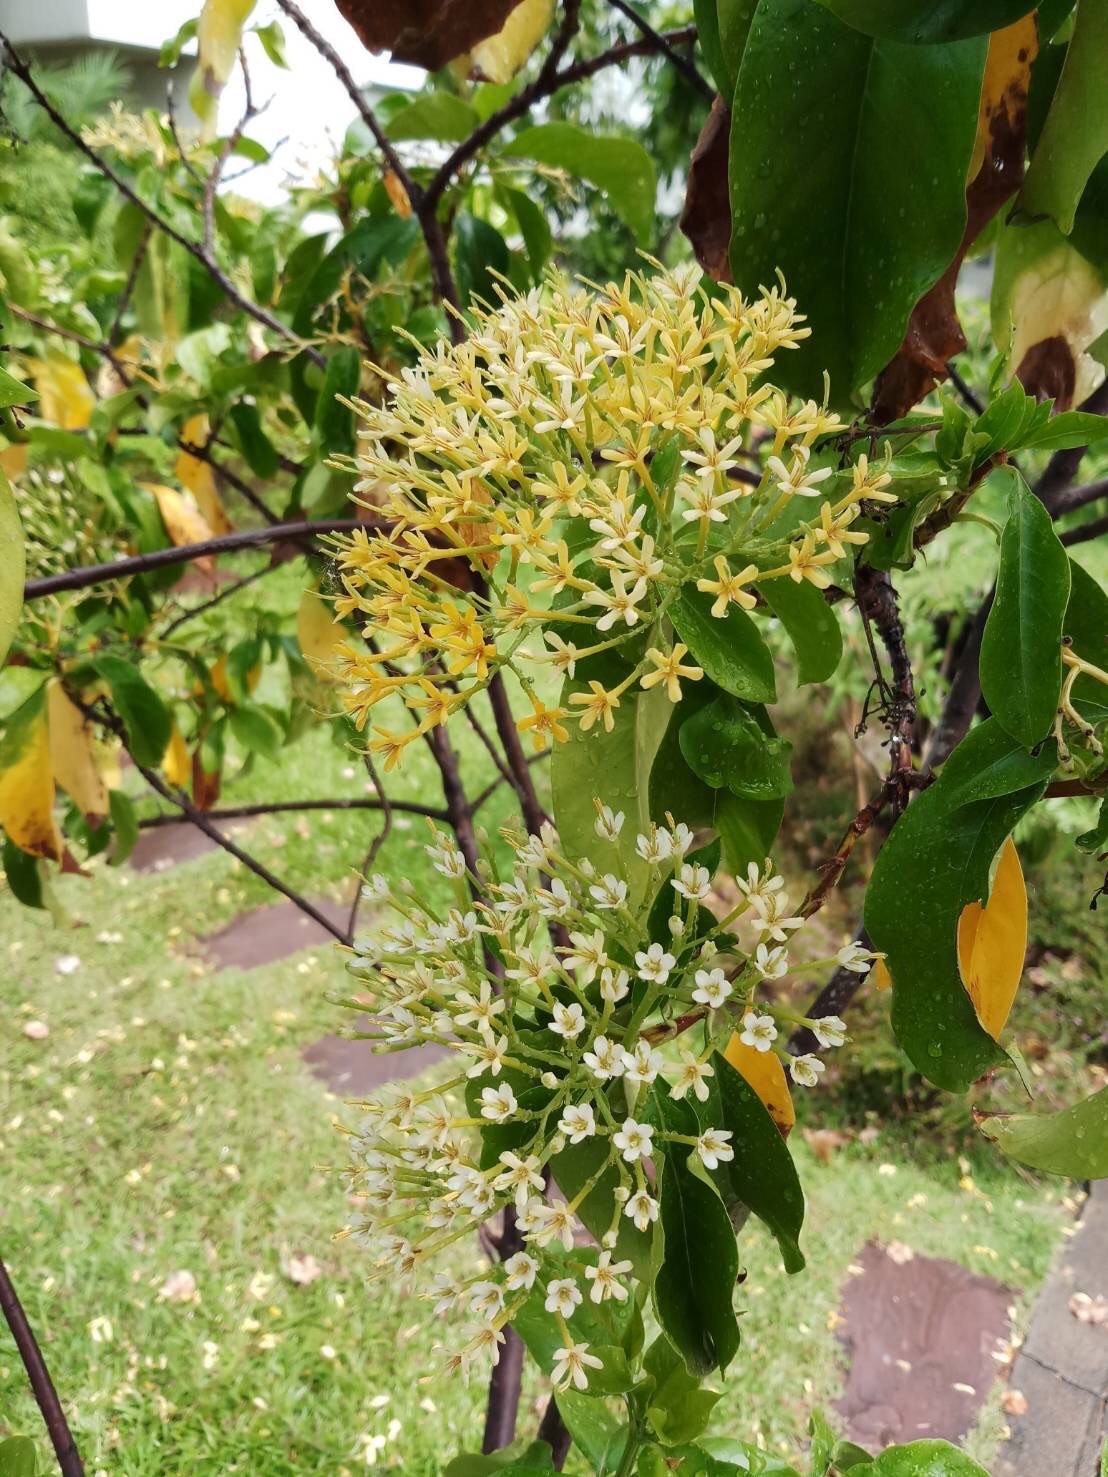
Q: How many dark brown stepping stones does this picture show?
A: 4